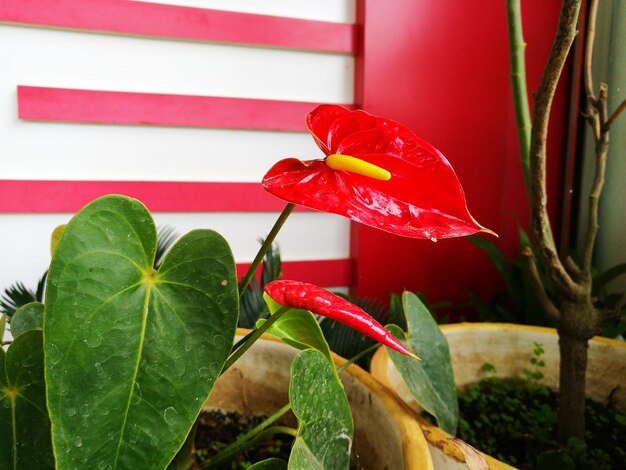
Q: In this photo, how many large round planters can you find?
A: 2